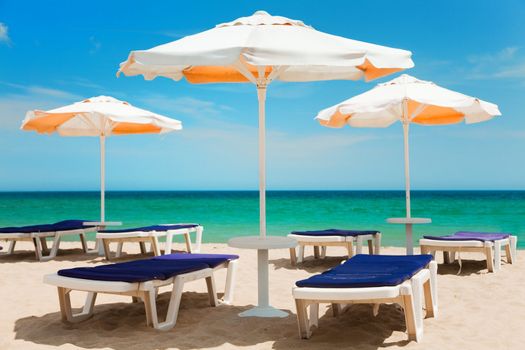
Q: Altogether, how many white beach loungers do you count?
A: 6